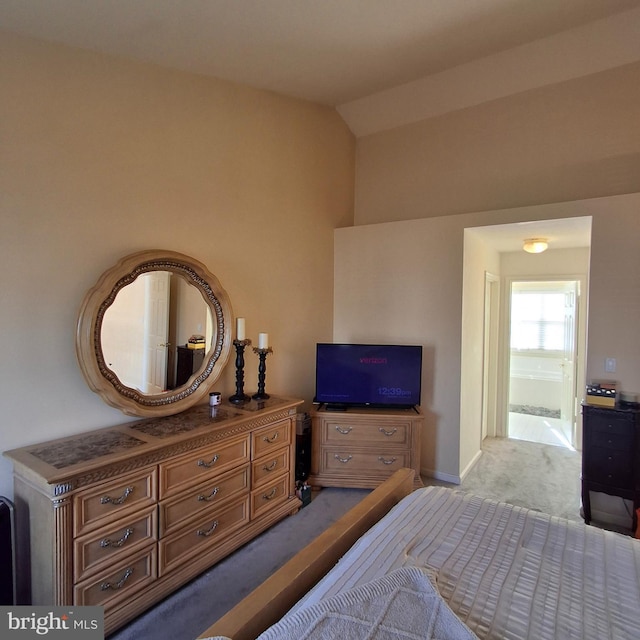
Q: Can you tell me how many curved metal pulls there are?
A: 13